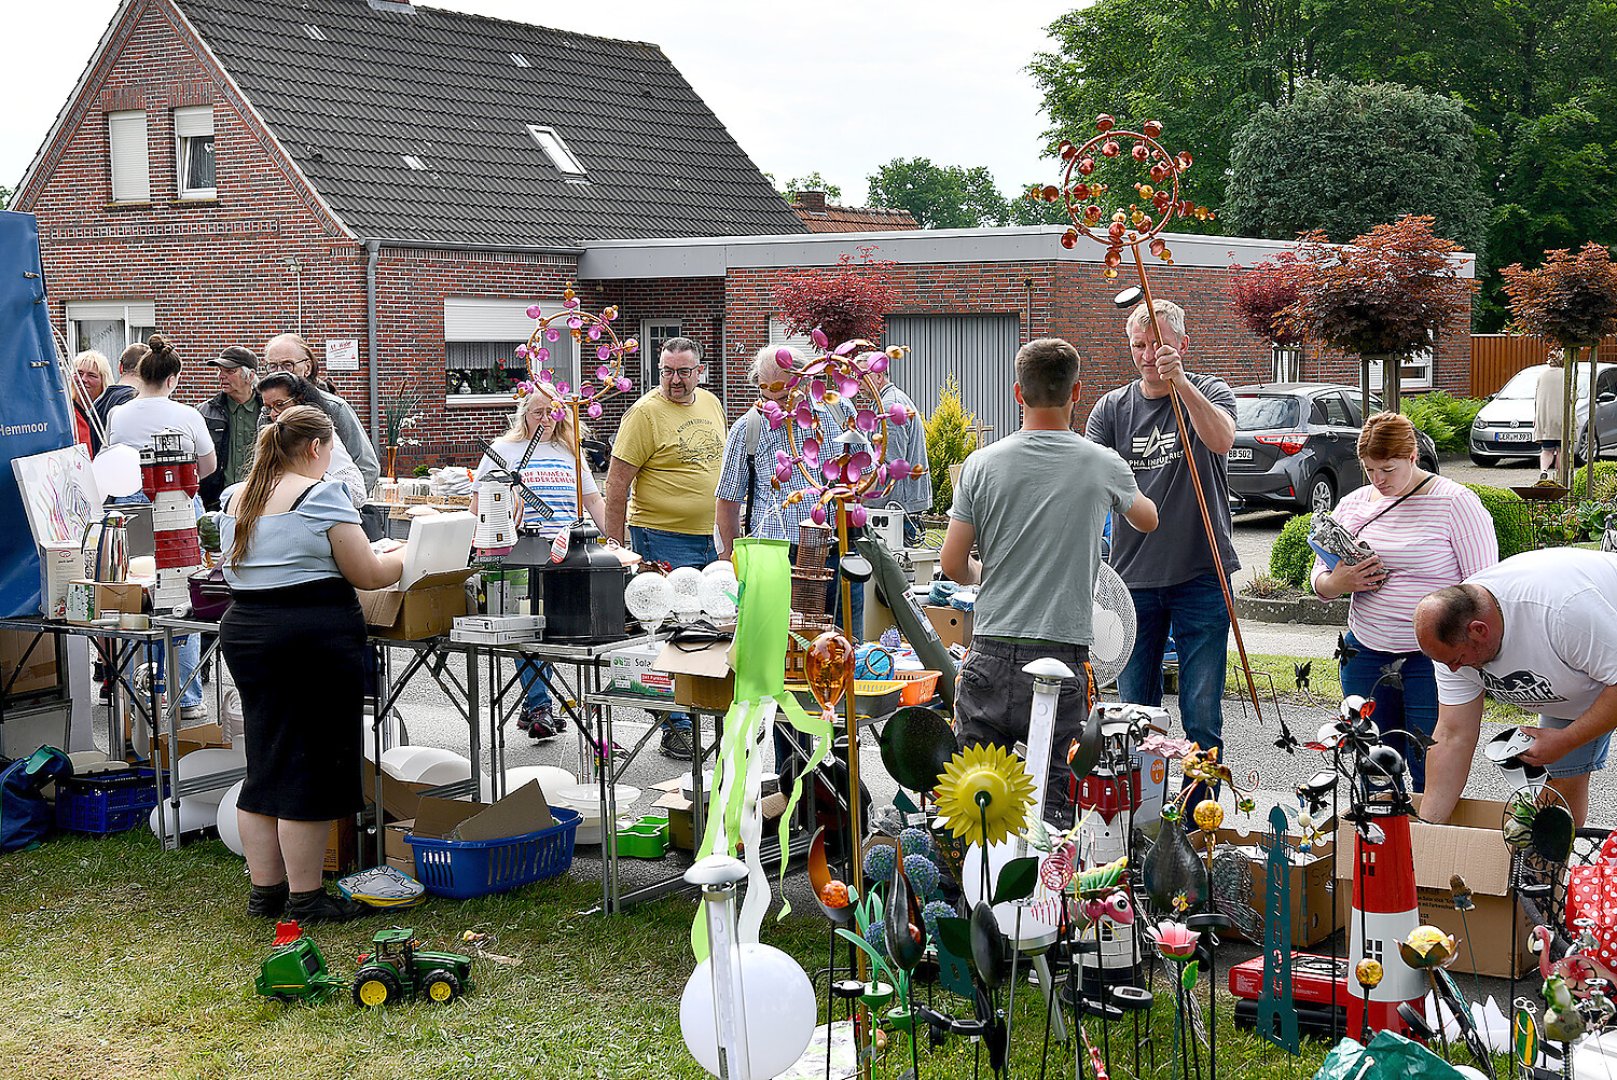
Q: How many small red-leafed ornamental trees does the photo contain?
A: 4